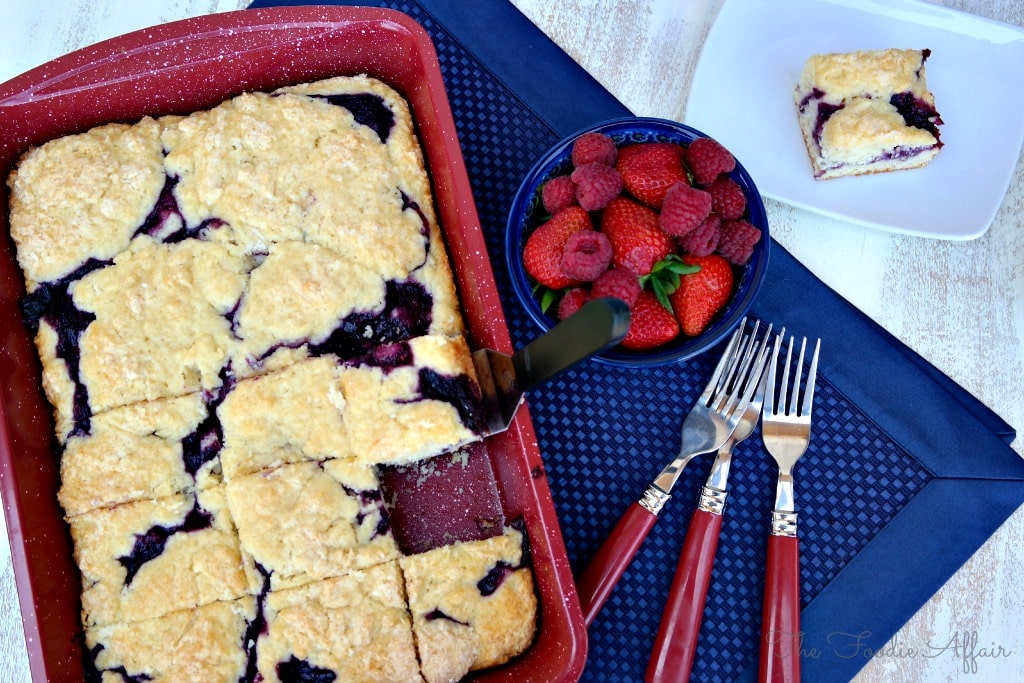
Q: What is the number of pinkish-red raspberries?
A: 11